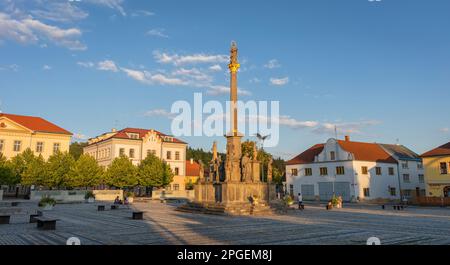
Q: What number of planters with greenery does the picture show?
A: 5